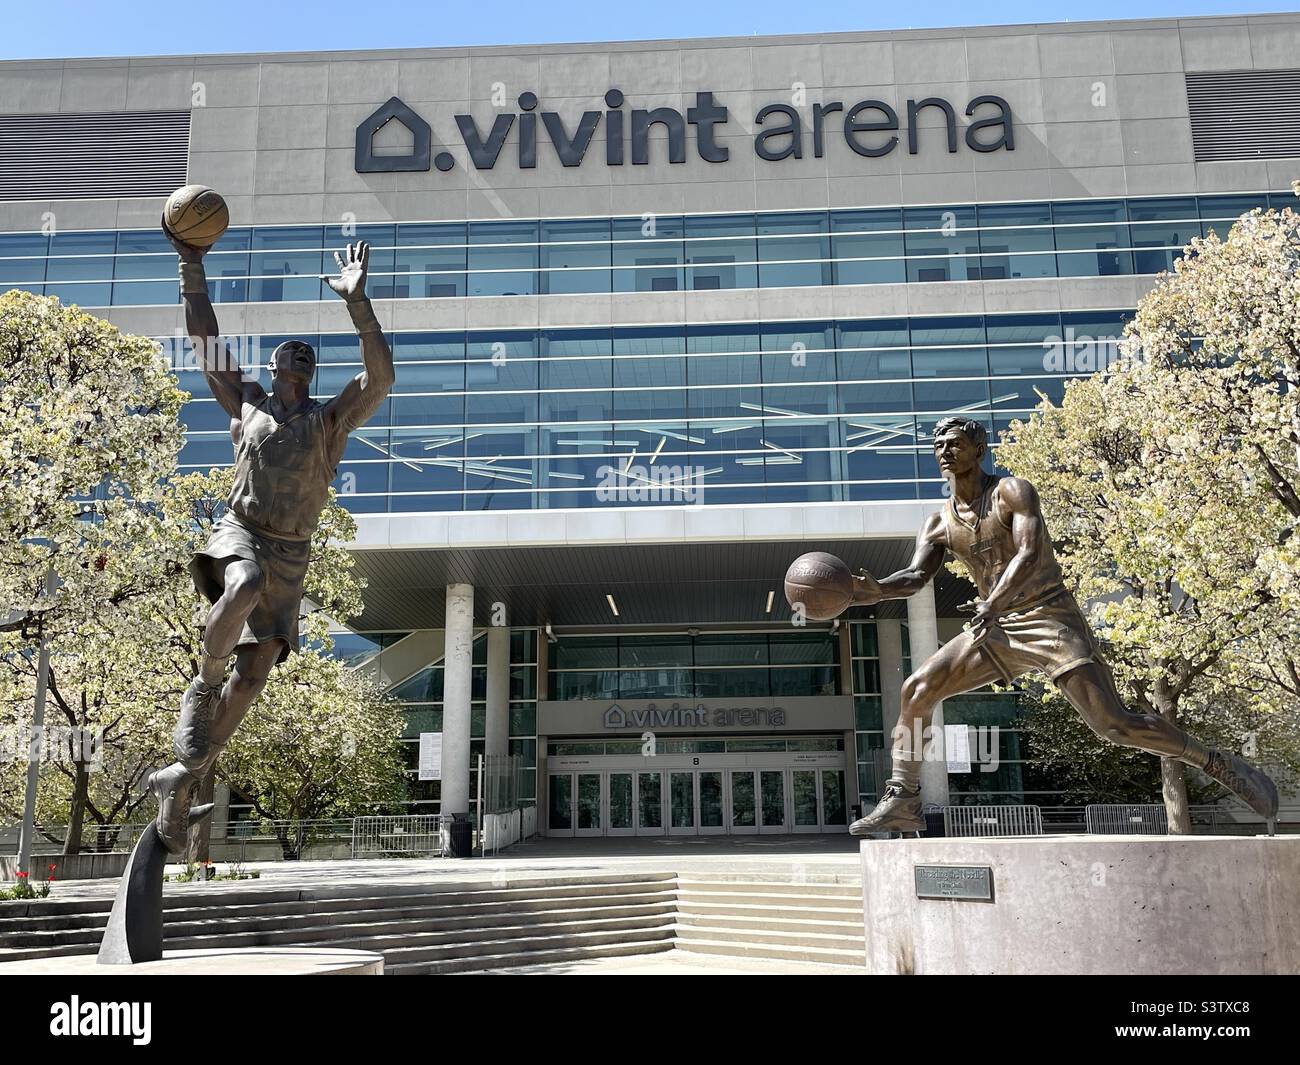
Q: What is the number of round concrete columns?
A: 4